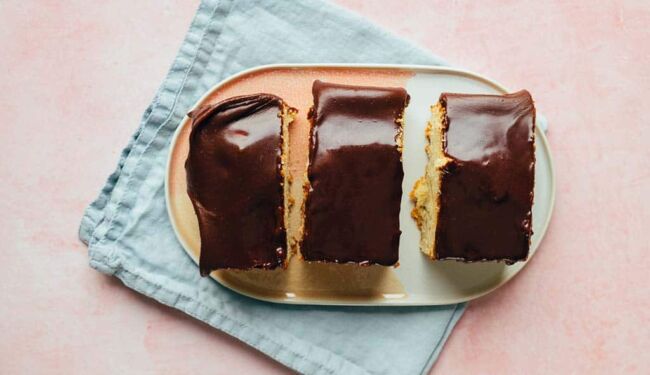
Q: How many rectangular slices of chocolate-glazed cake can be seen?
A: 3